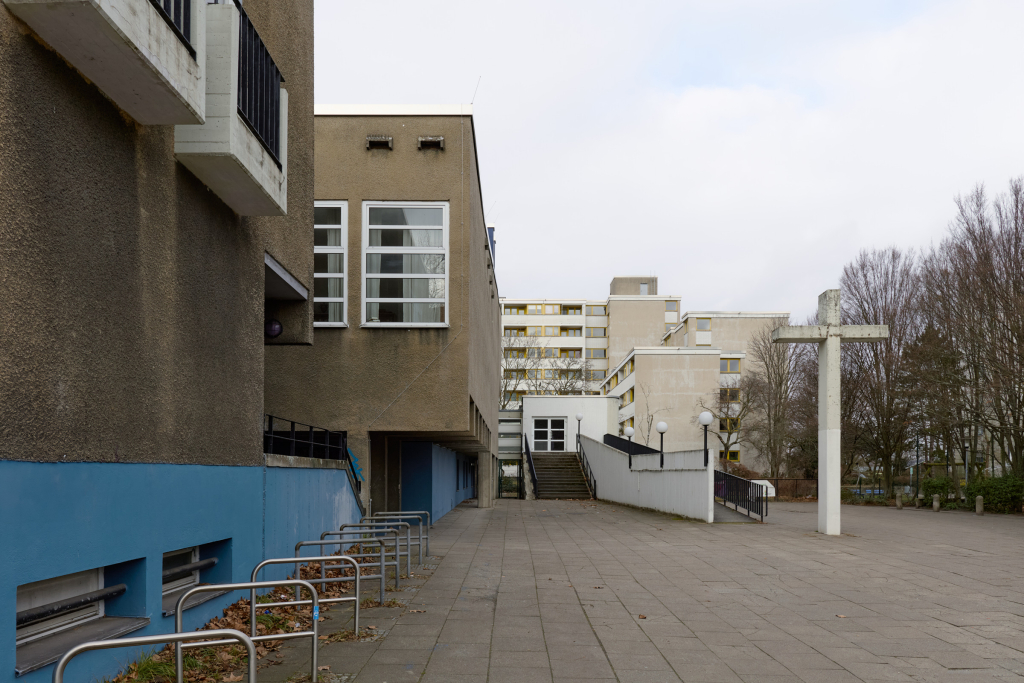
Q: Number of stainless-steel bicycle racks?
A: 8